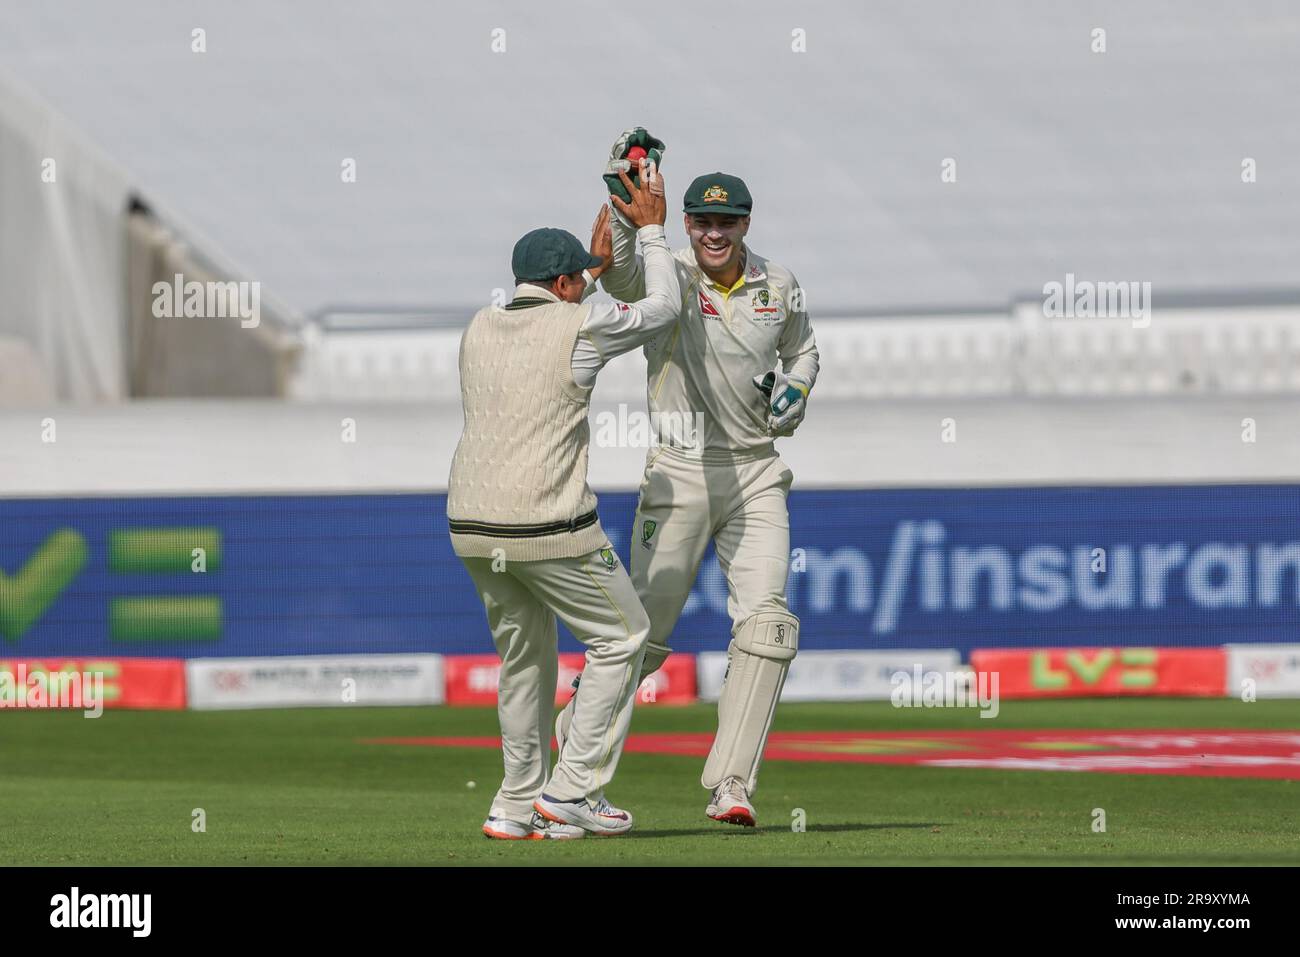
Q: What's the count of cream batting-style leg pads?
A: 2